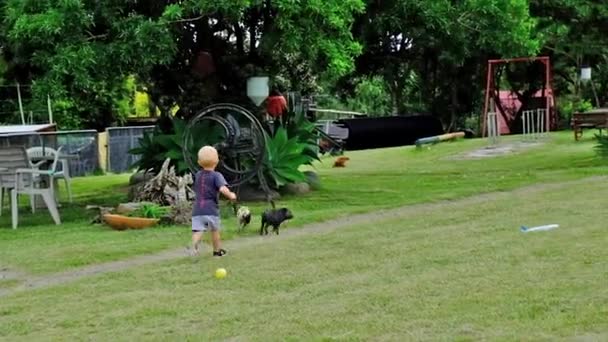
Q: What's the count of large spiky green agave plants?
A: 2